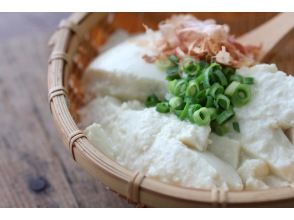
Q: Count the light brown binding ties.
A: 6